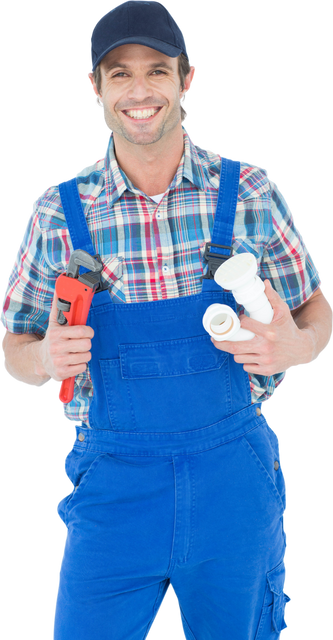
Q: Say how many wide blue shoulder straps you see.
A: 2